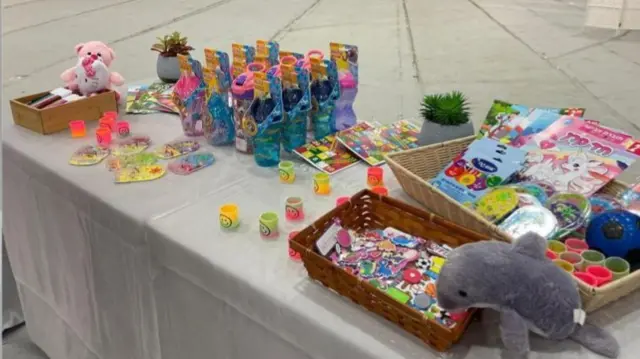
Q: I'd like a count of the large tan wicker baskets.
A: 1